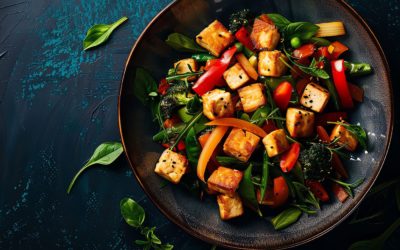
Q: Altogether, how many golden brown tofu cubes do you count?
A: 15